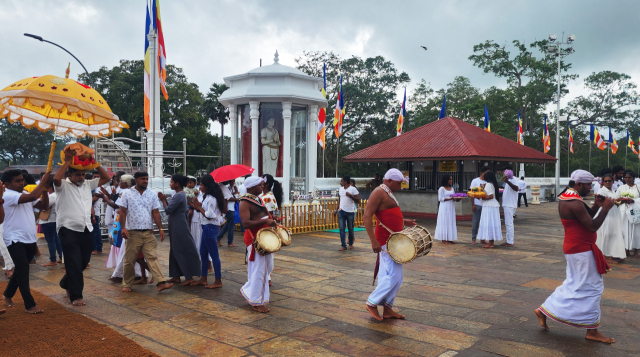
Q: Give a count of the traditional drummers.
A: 2